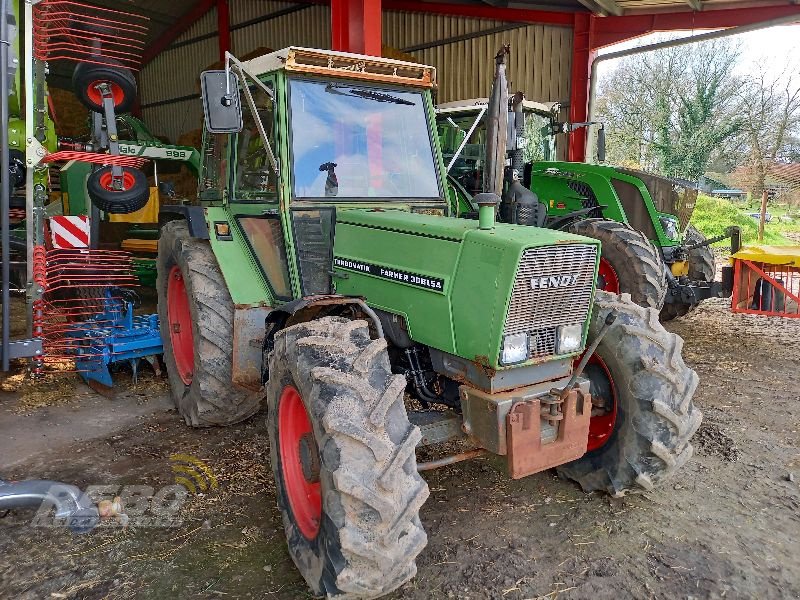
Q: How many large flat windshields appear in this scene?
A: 1